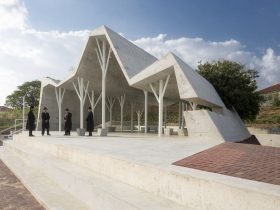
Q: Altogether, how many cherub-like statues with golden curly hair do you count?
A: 0